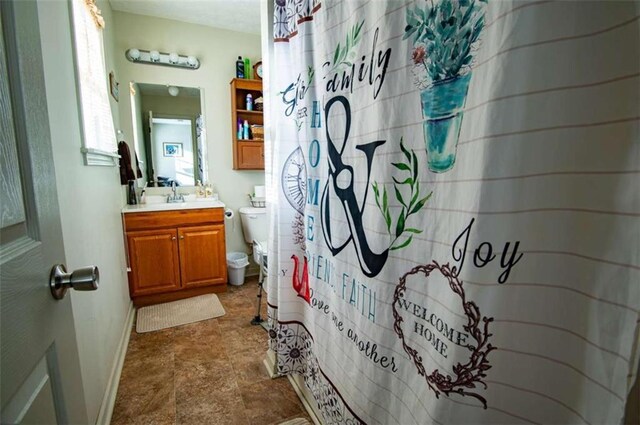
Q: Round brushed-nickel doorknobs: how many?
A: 1